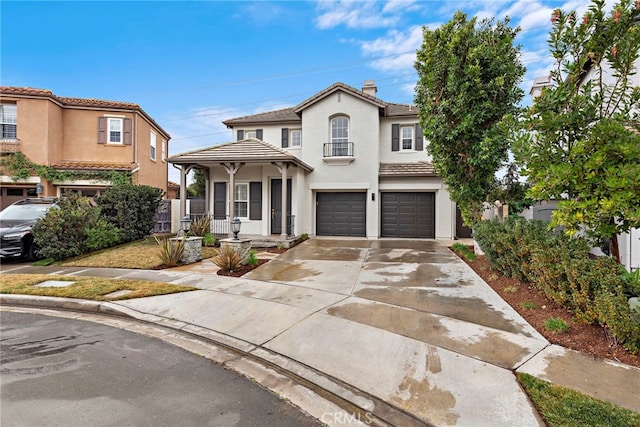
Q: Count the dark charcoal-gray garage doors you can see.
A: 2